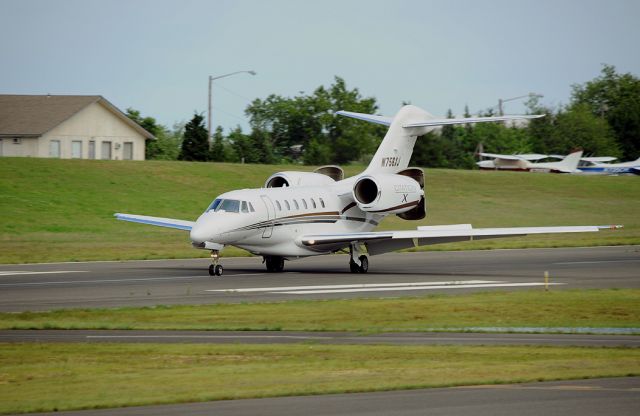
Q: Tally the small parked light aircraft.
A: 2